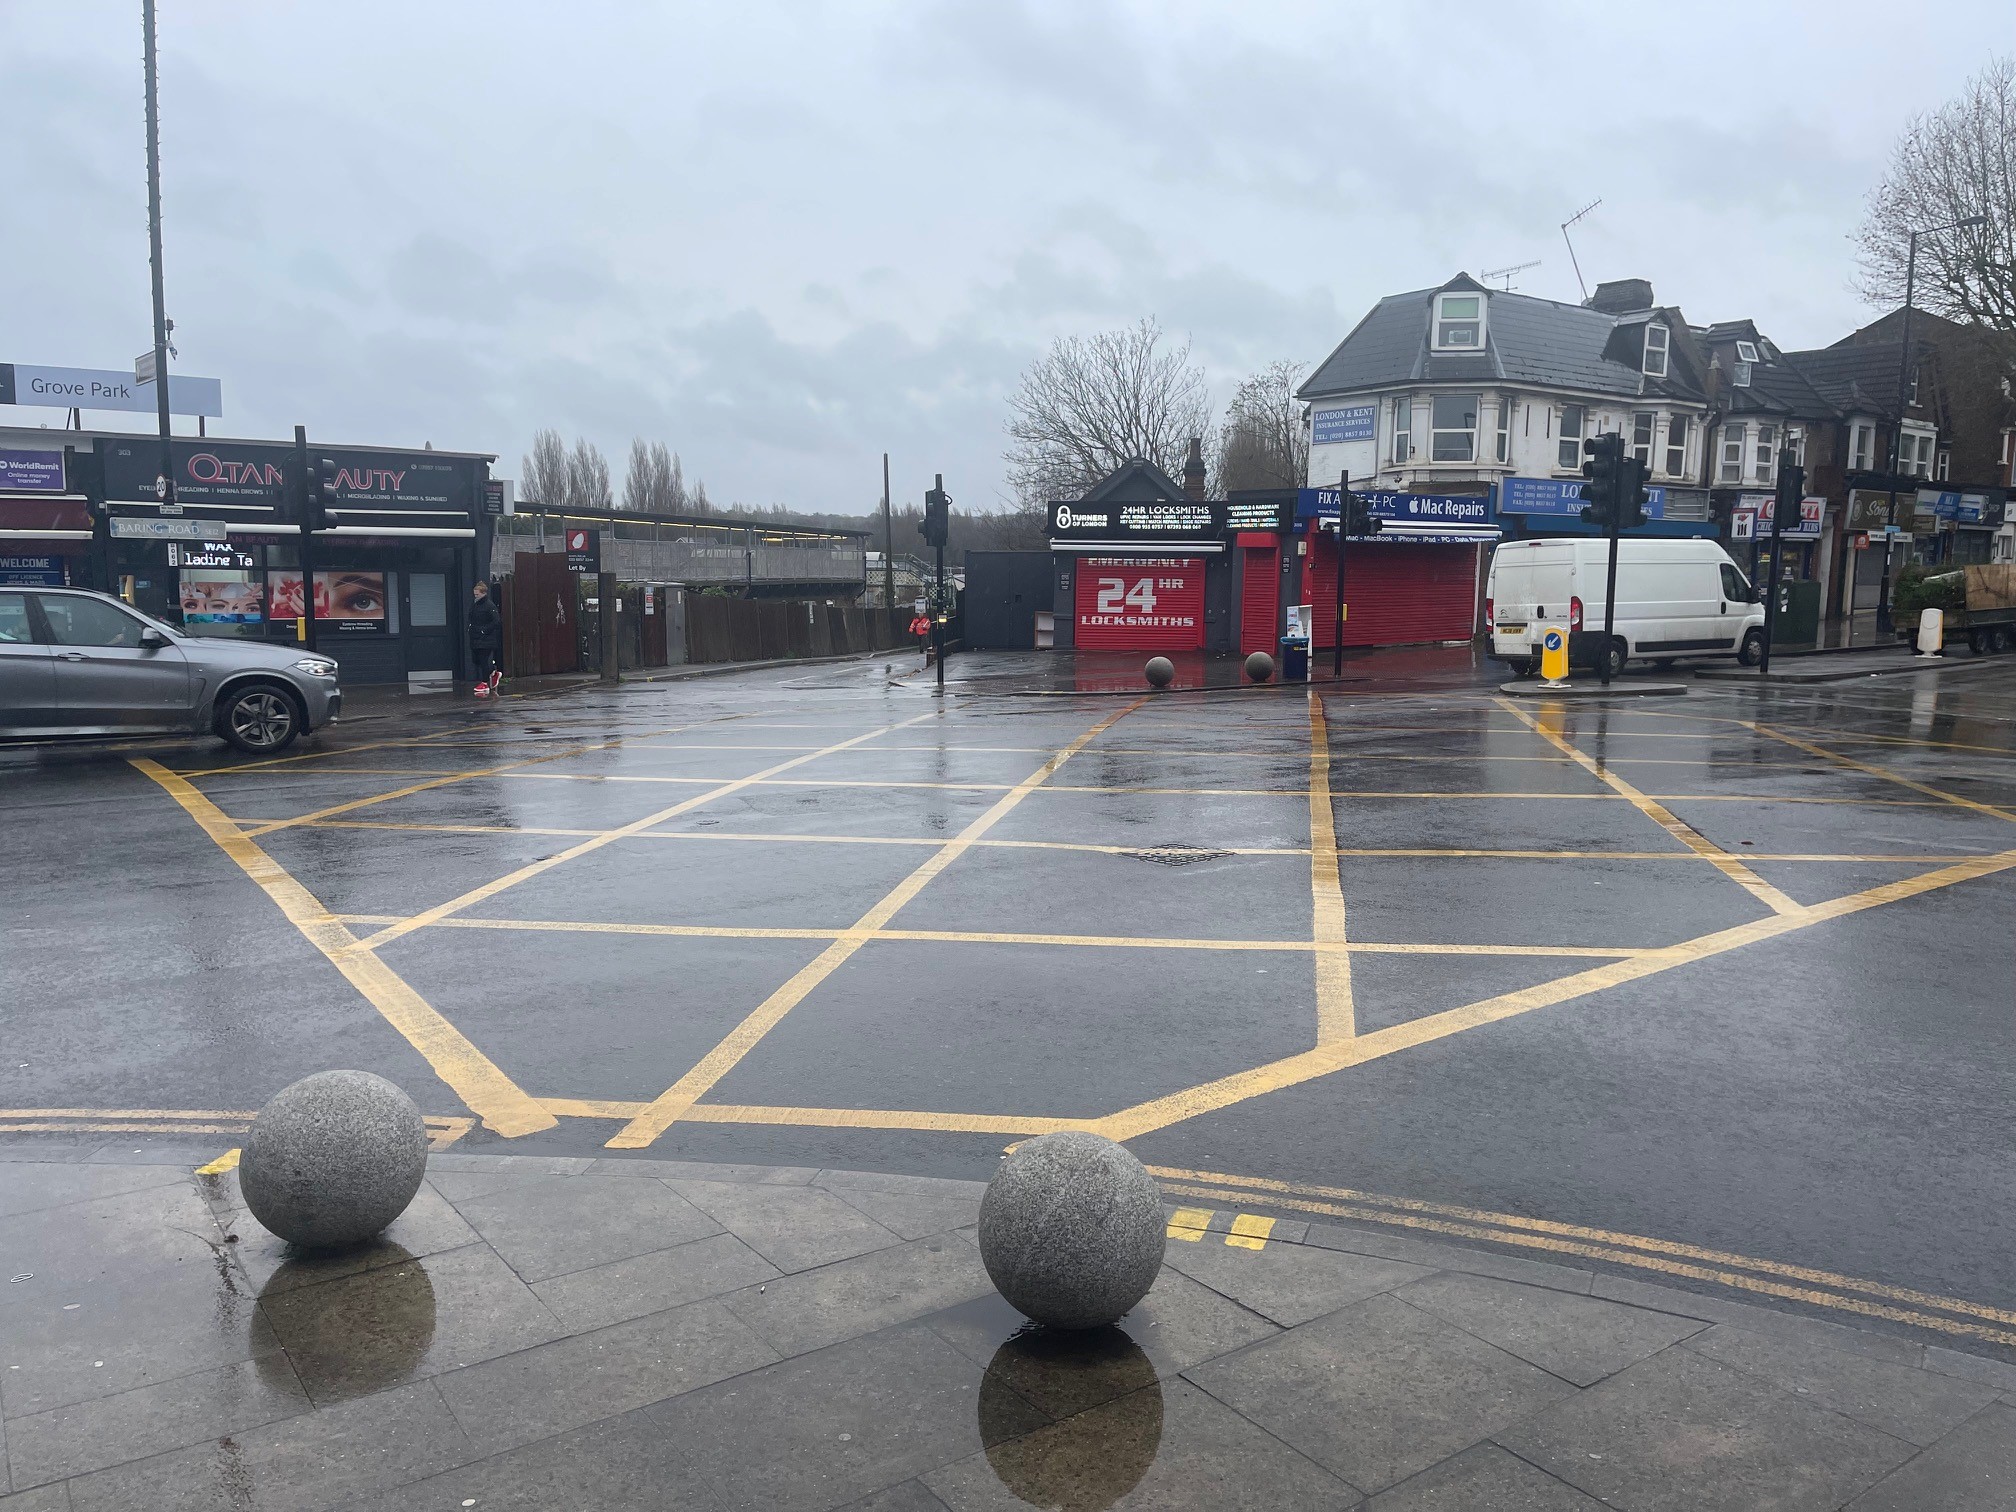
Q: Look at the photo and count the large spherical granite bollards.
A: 4